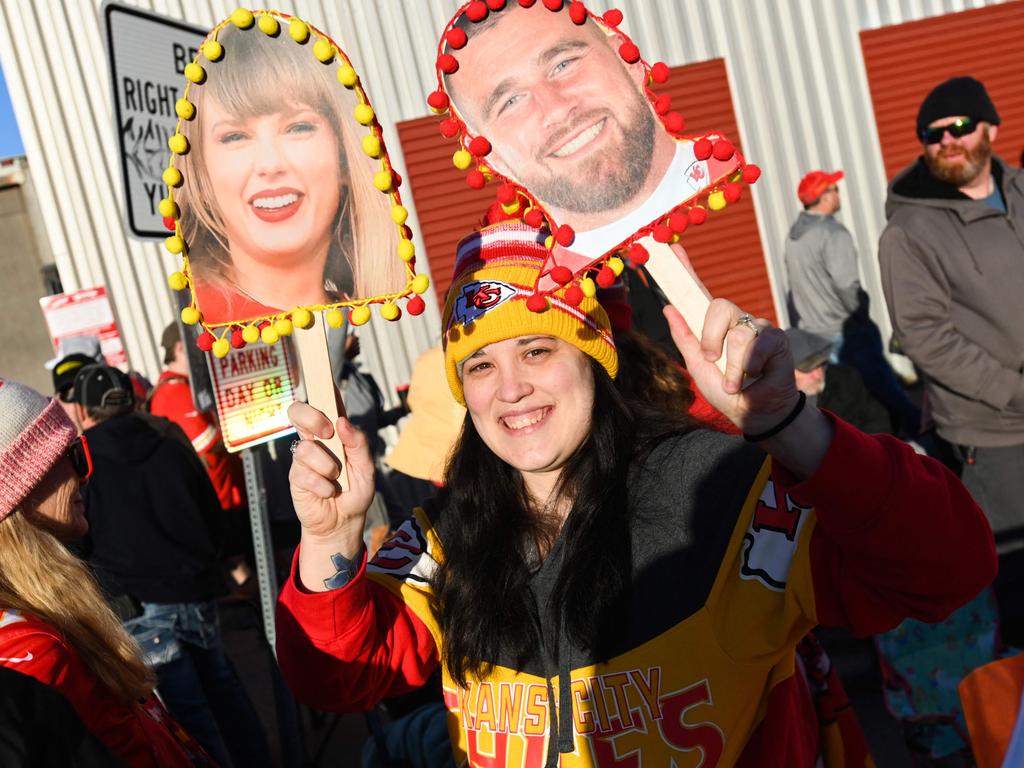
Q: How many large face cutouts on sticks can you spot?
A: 2